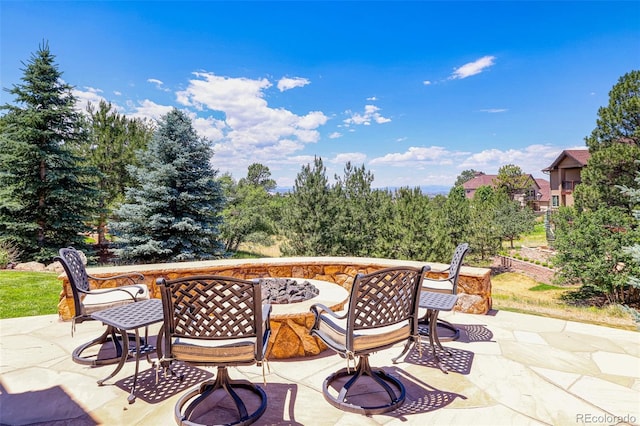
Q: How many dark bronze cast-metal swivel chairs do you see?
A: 4